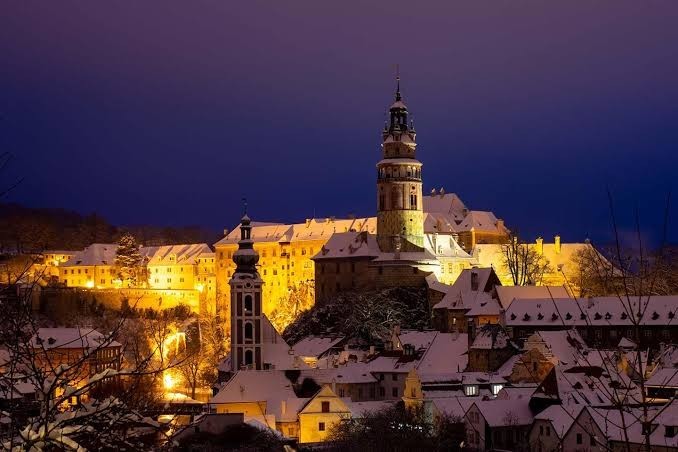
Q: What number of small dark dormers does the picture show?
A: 12